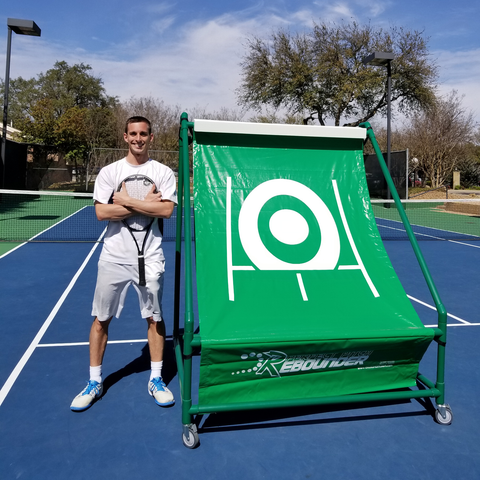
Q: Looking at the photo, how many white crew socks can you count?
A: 2